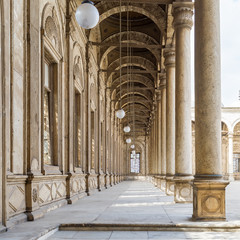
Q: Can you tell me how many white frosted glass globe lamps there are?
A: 5